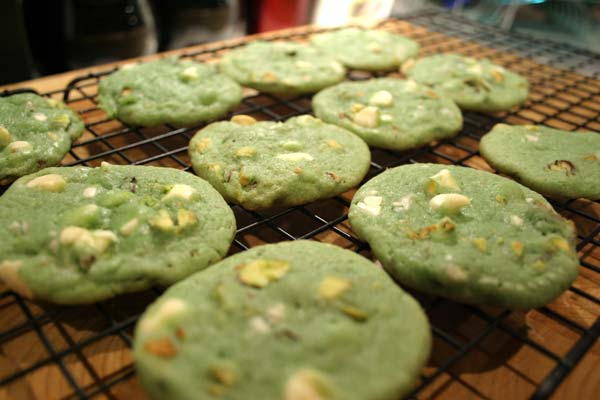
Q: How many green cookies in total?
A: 11